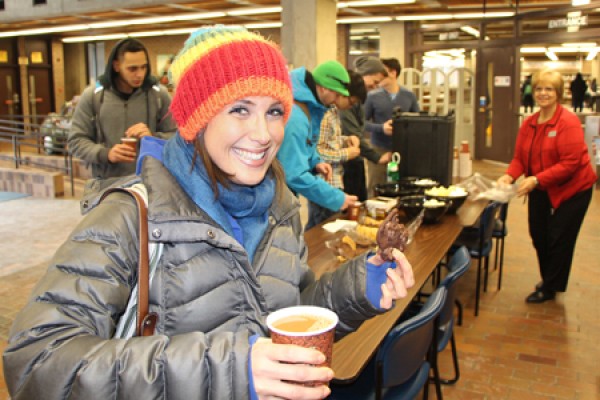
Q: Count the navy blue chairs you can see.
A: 4